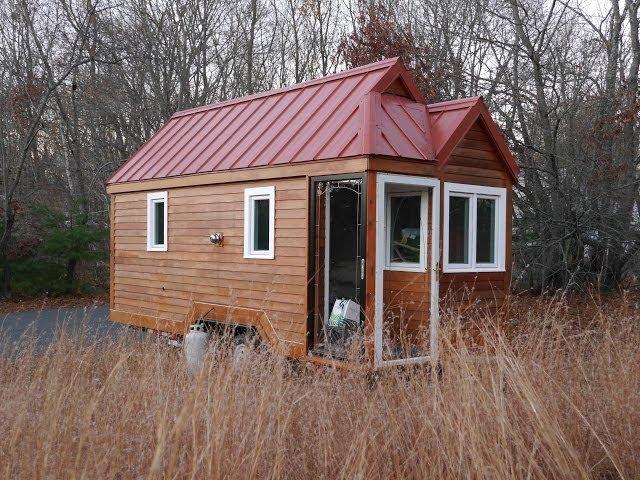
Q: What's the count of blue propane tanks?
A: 0